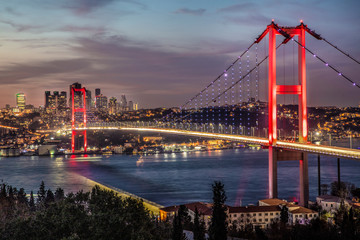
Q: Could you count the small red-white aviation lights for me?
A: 2